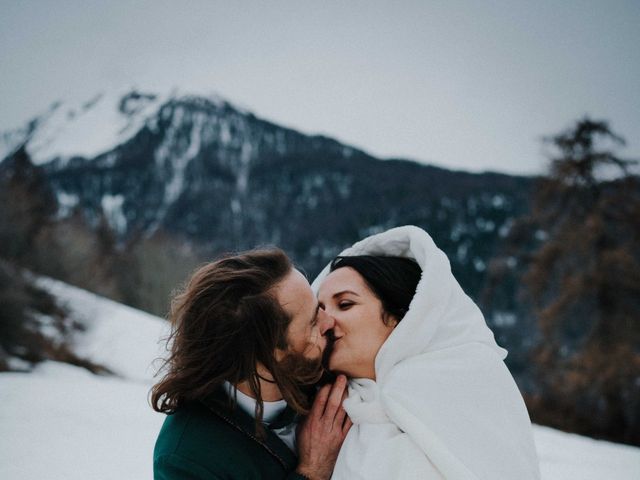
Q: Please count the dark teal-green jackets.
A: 1